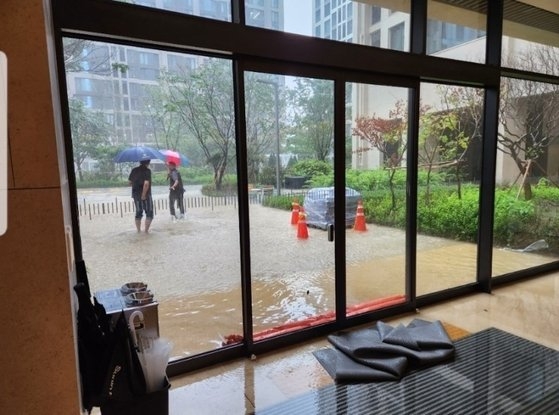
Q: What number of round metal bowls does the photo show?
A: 2